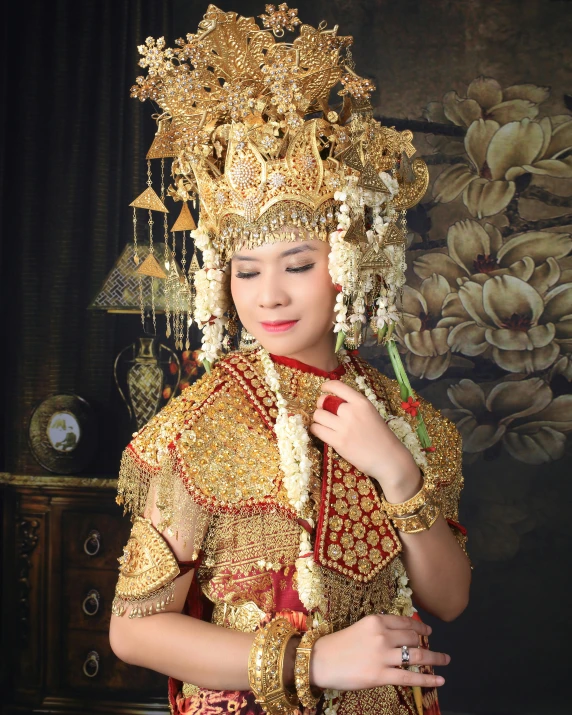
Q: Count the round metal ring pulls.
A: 3